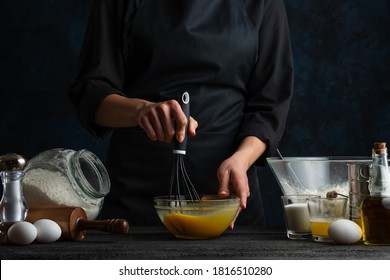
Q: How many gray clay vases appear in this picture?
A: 0